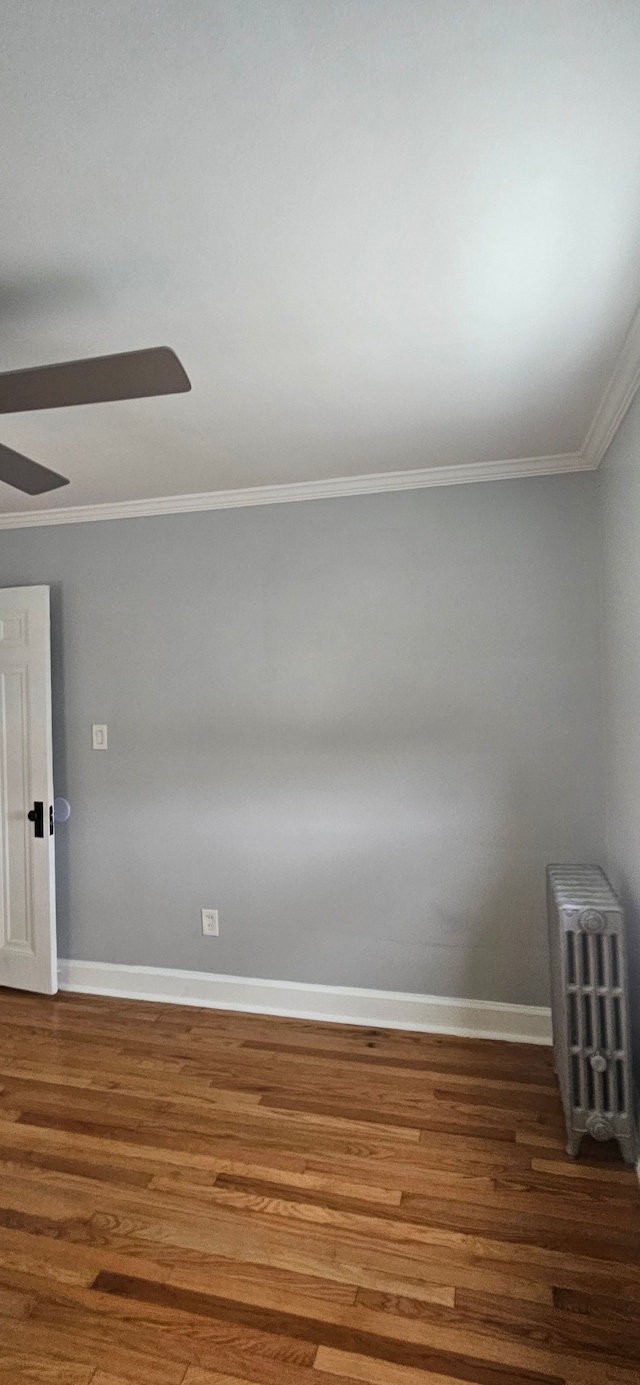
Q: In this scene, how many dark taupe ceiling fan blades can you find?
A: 2